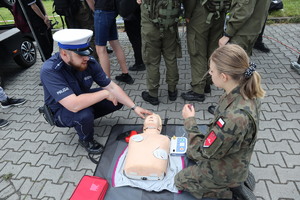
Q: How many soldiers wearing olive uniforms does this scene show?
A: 3